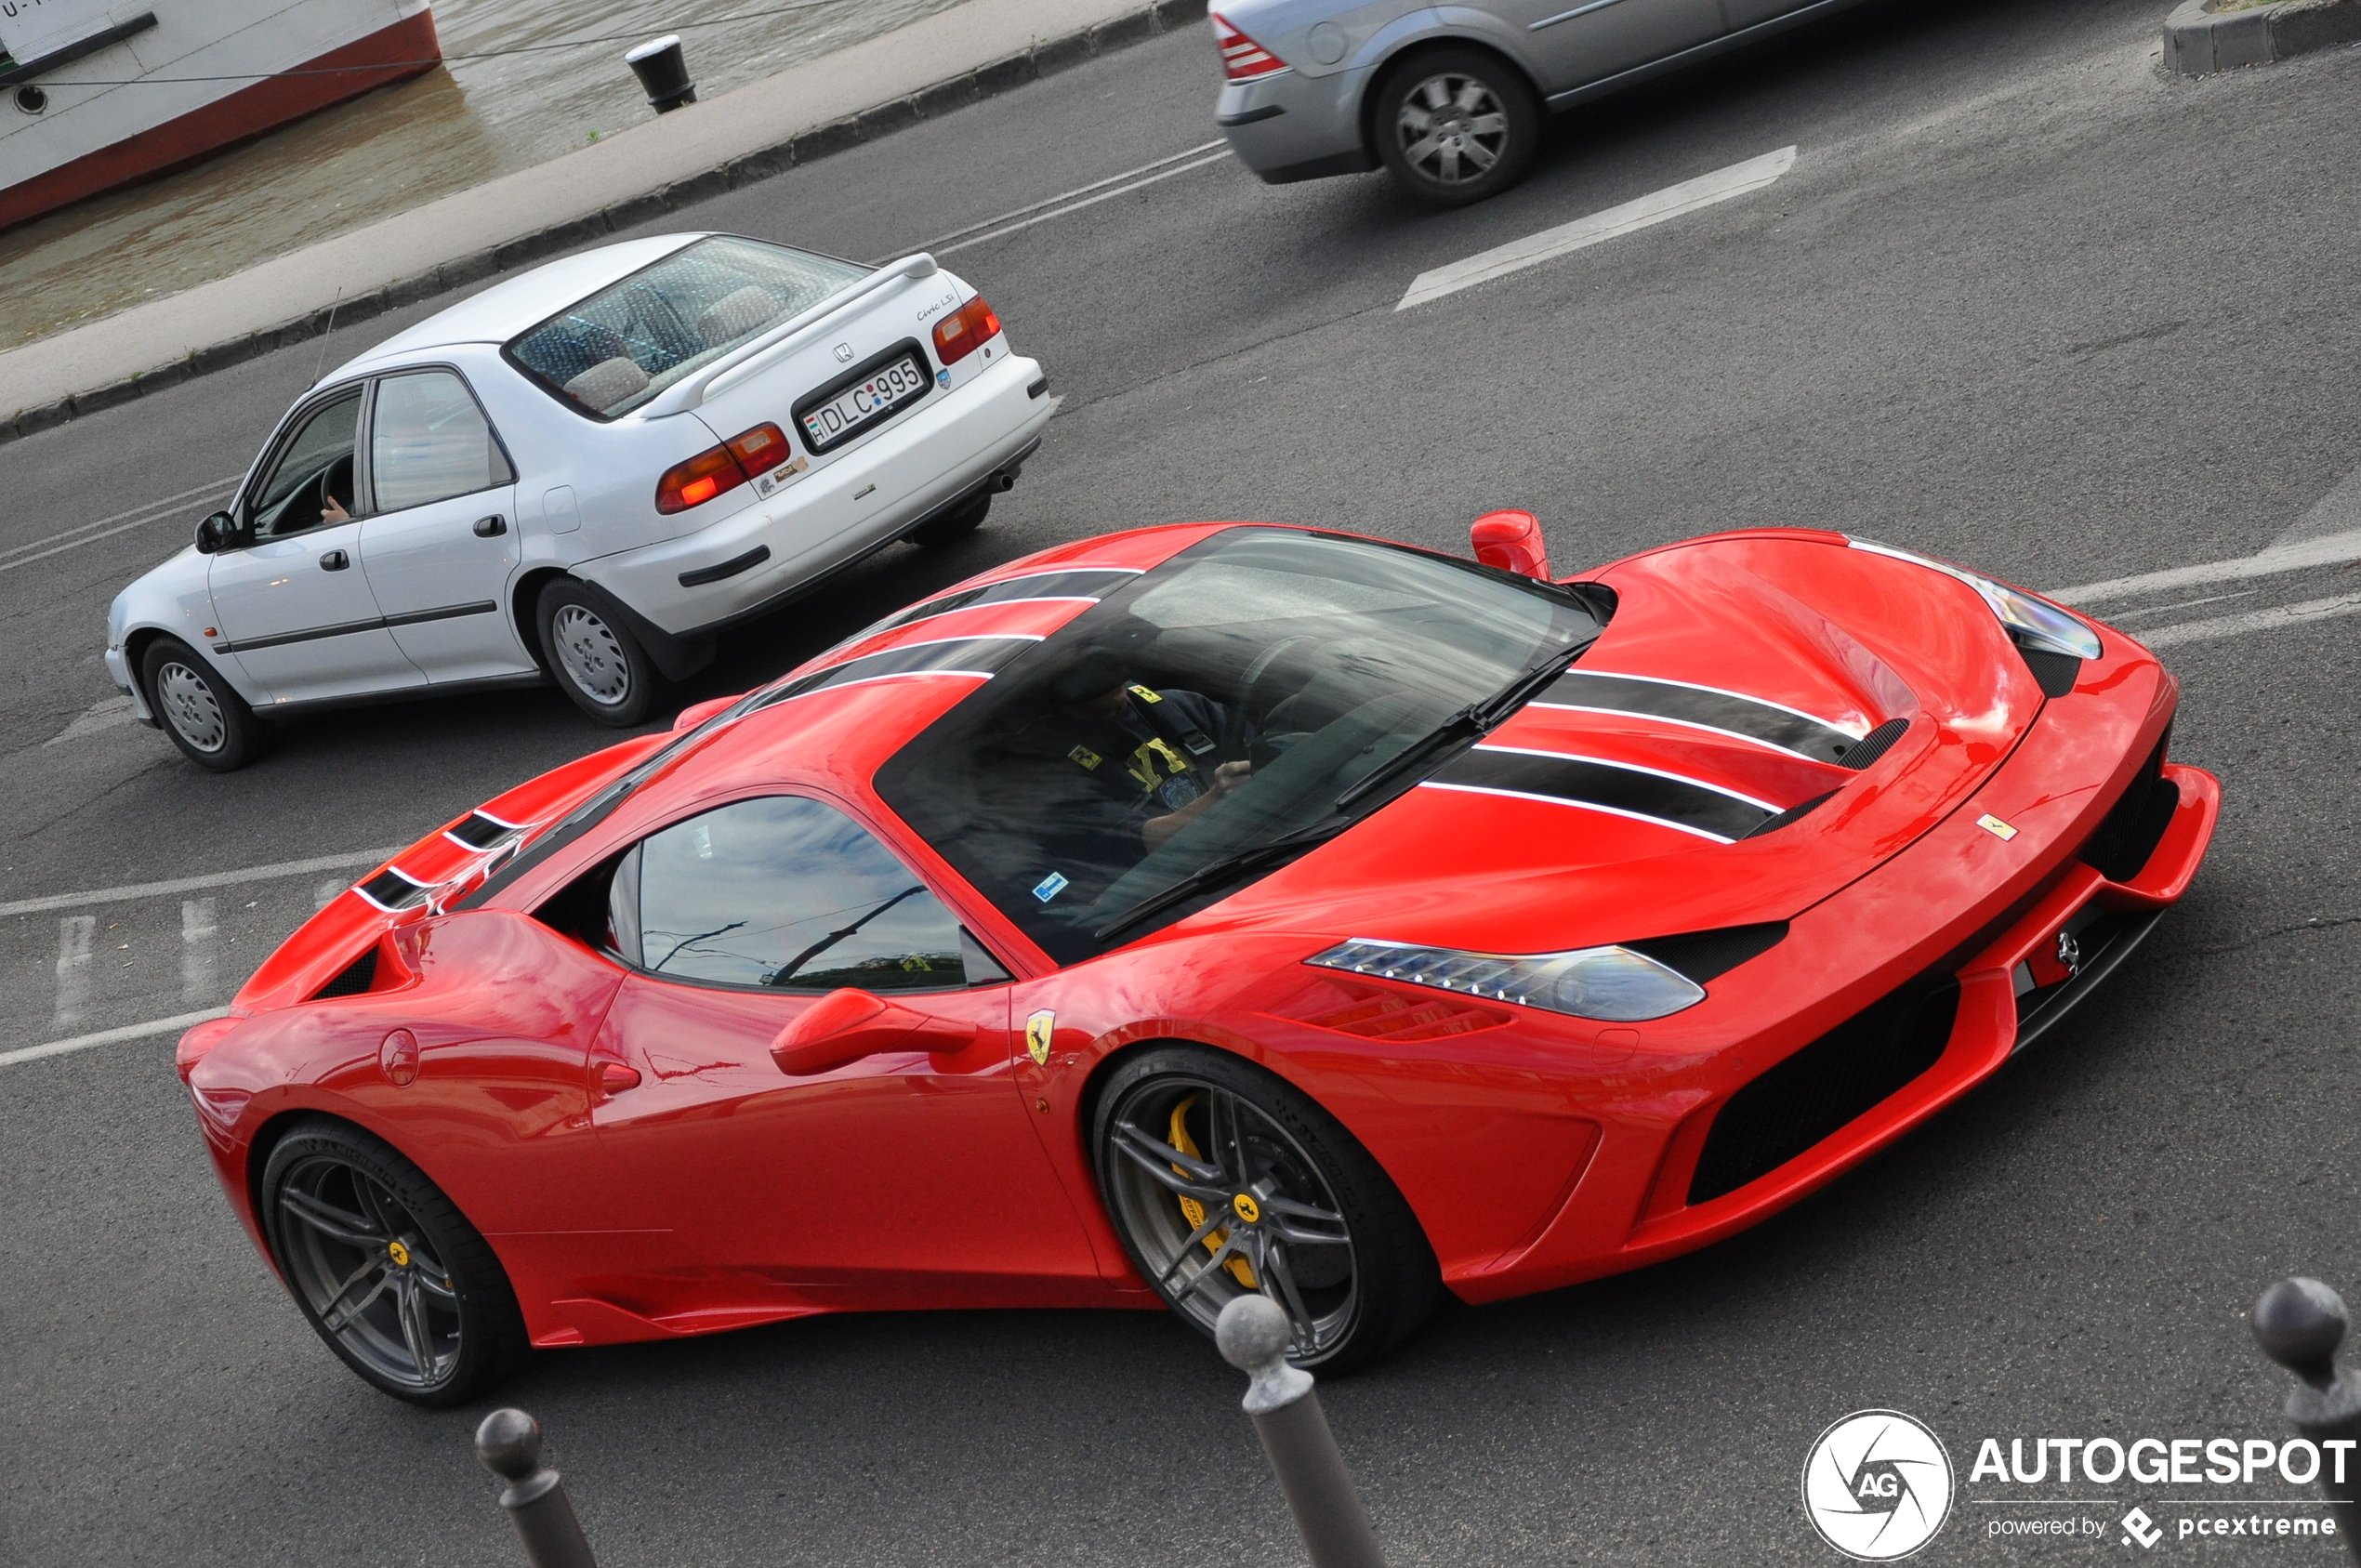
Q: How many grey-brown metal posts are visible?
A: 3